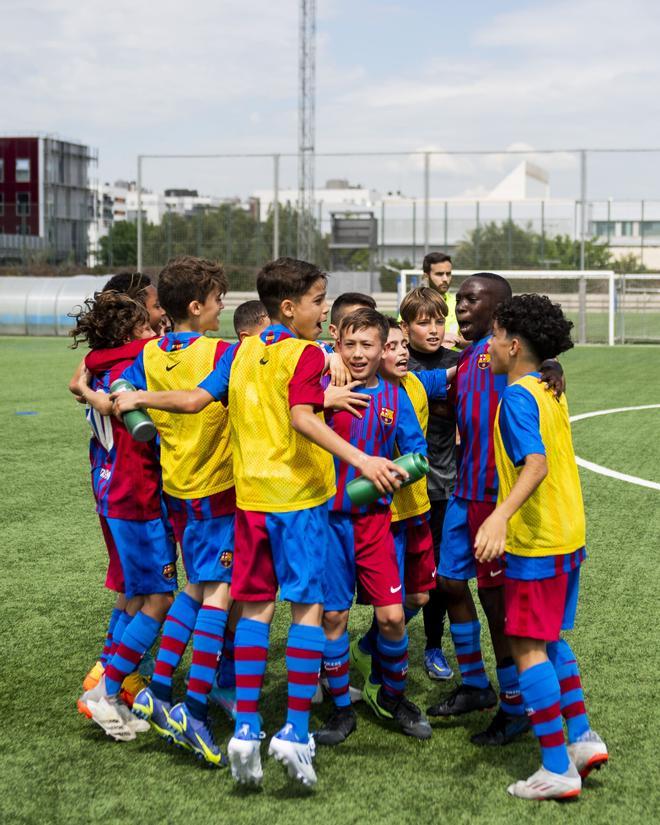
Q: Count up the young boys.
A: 11